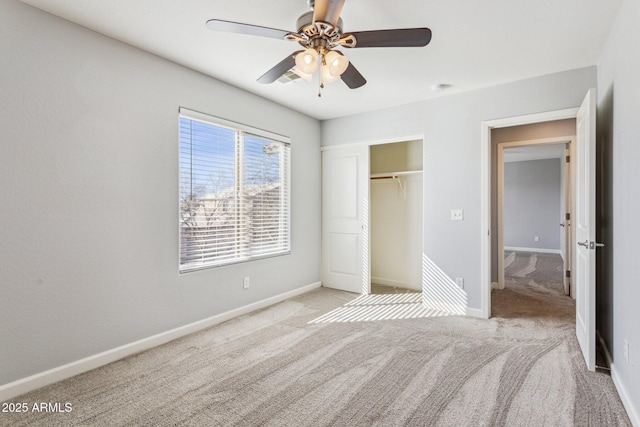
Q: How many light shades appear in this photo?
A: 4